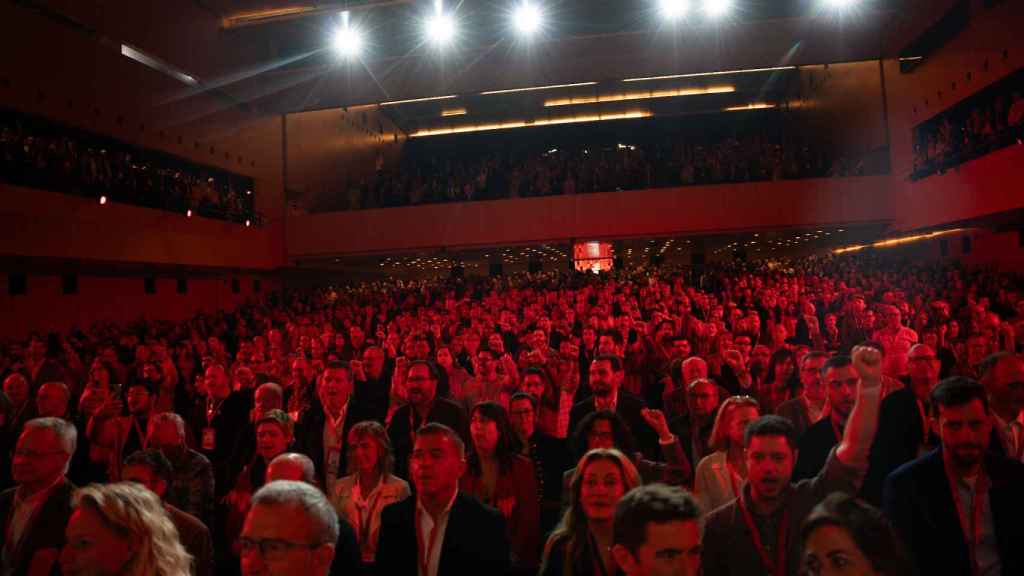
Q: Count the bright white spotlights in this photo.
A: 6